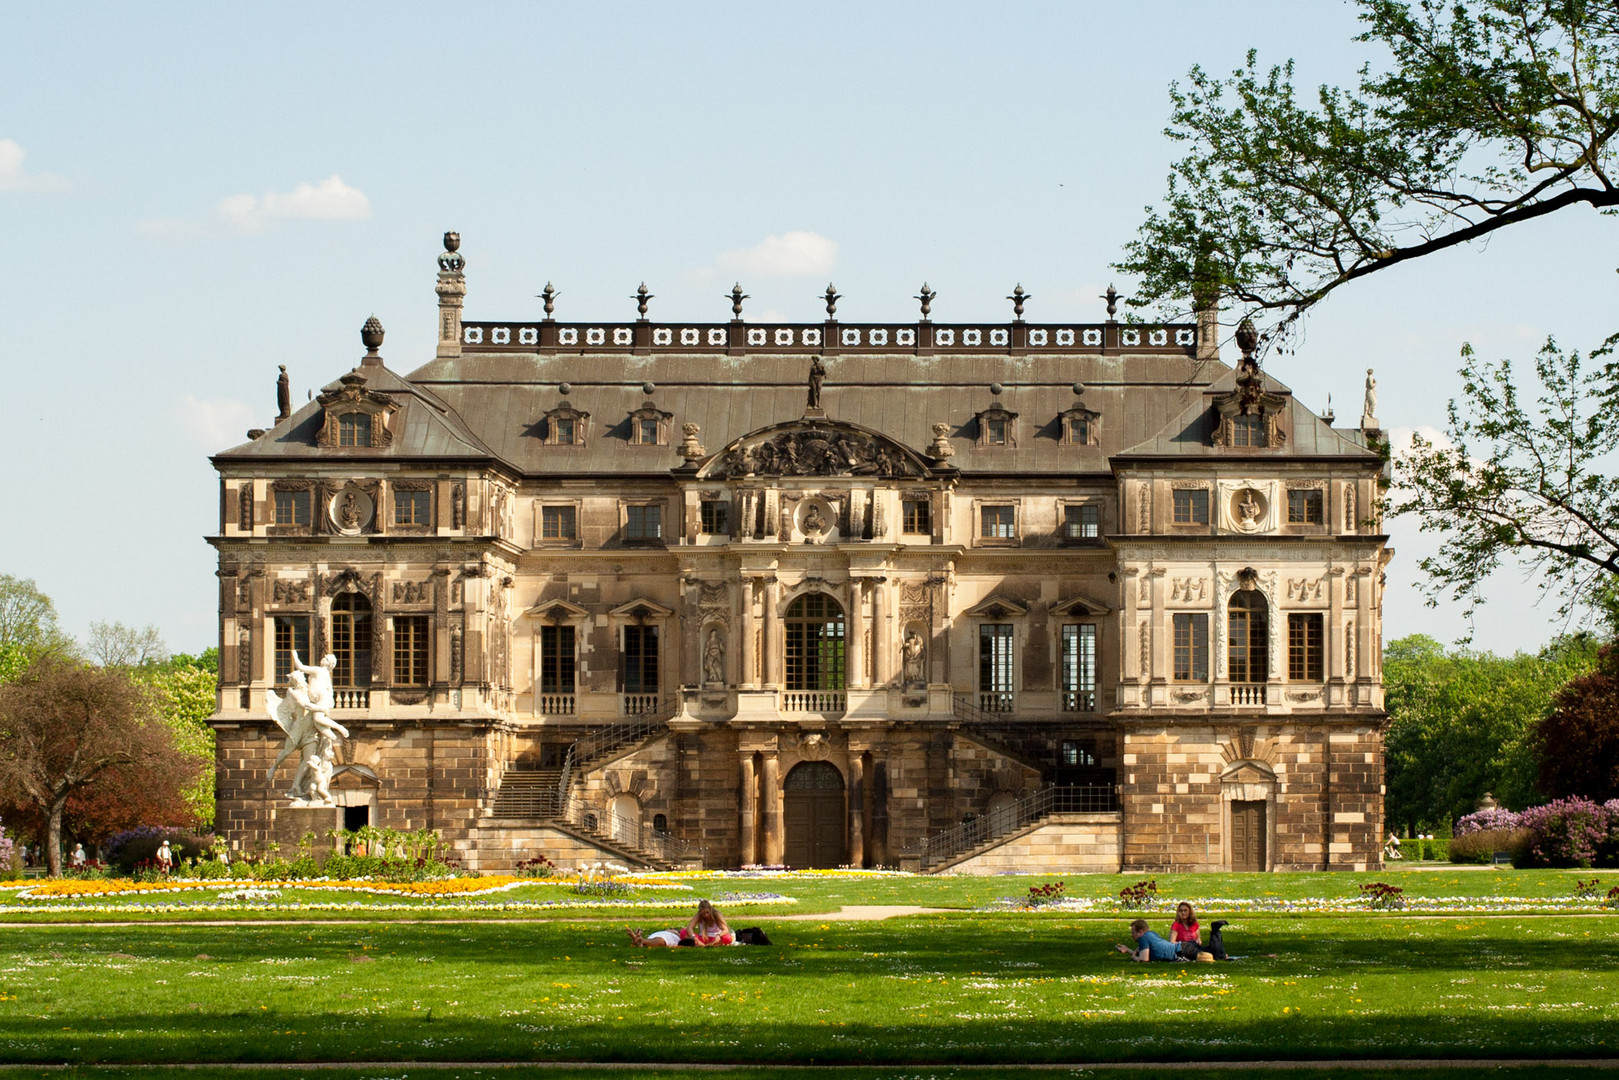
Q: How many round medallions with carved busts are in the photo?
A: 3